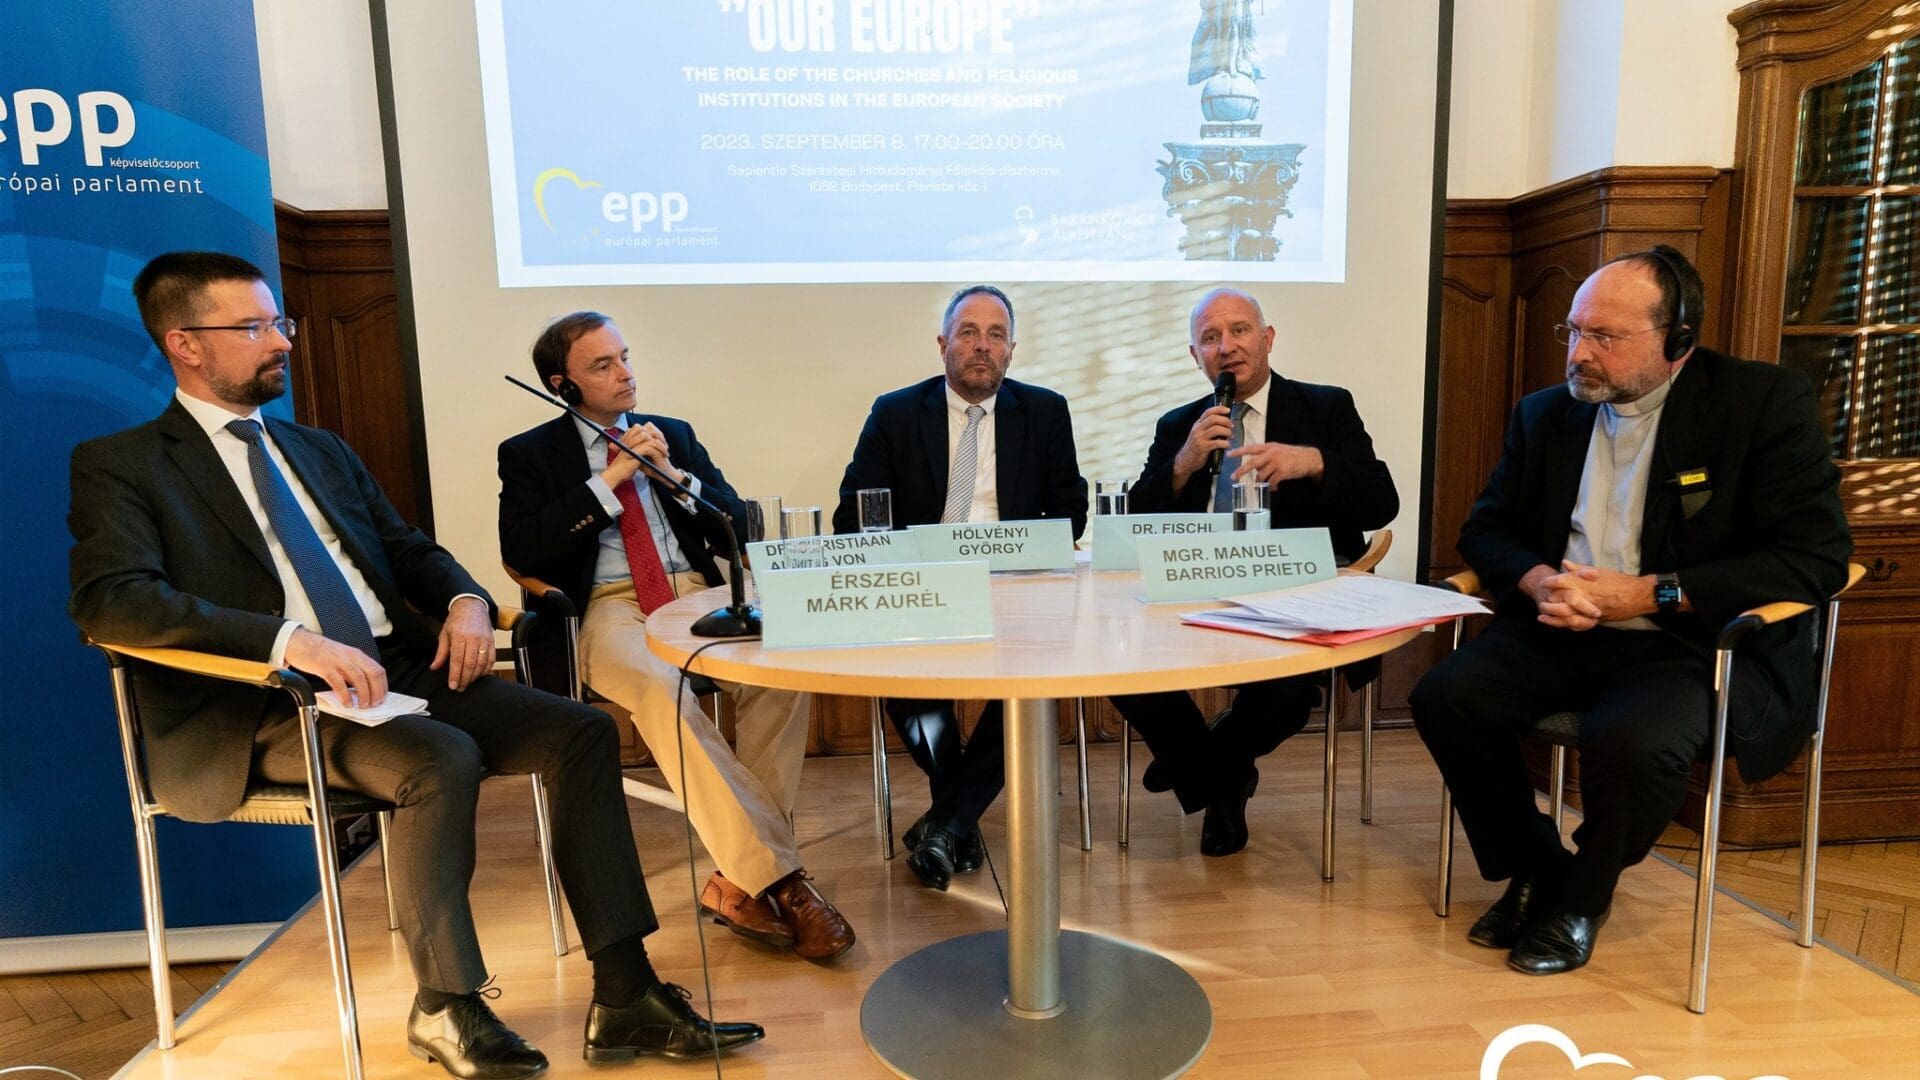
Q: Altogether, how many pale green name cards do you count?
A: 5